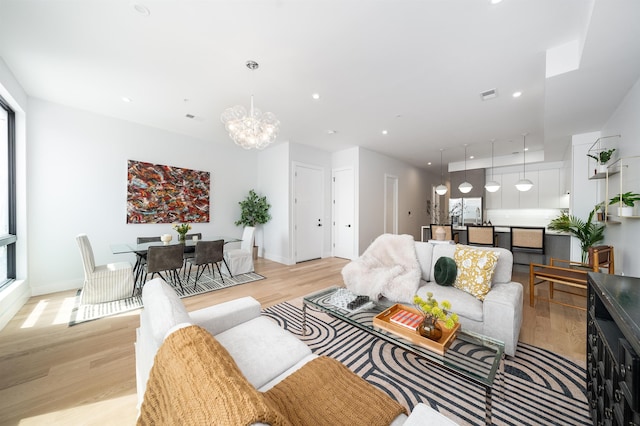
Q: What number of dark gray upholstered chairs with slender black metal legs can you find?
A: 4